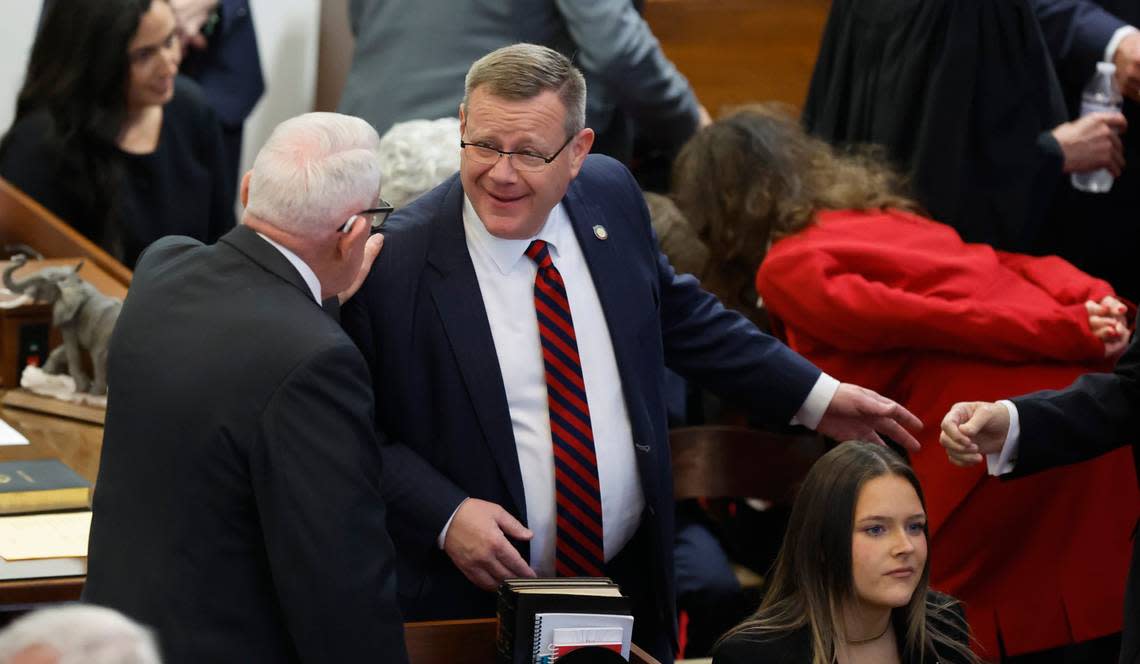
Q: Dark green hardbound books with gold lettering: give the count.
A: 1